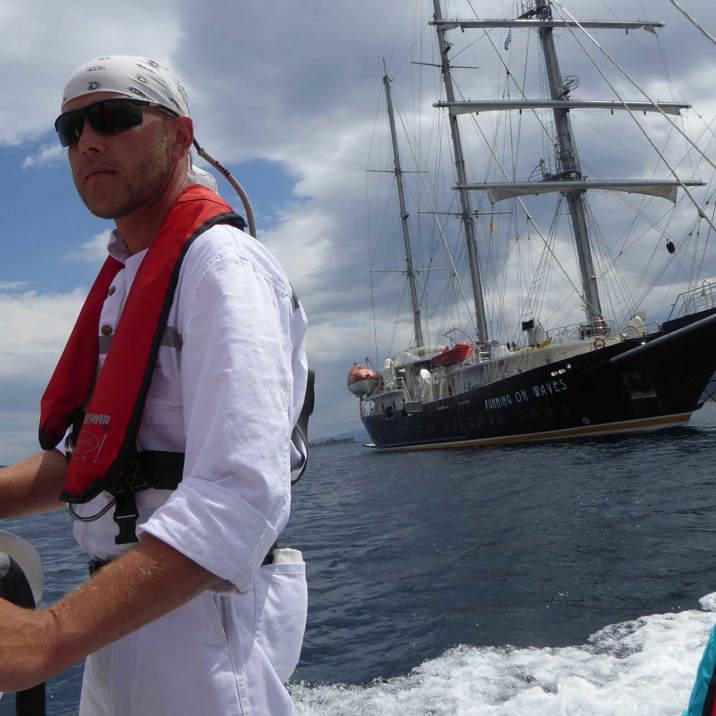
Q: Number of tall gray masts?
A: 3